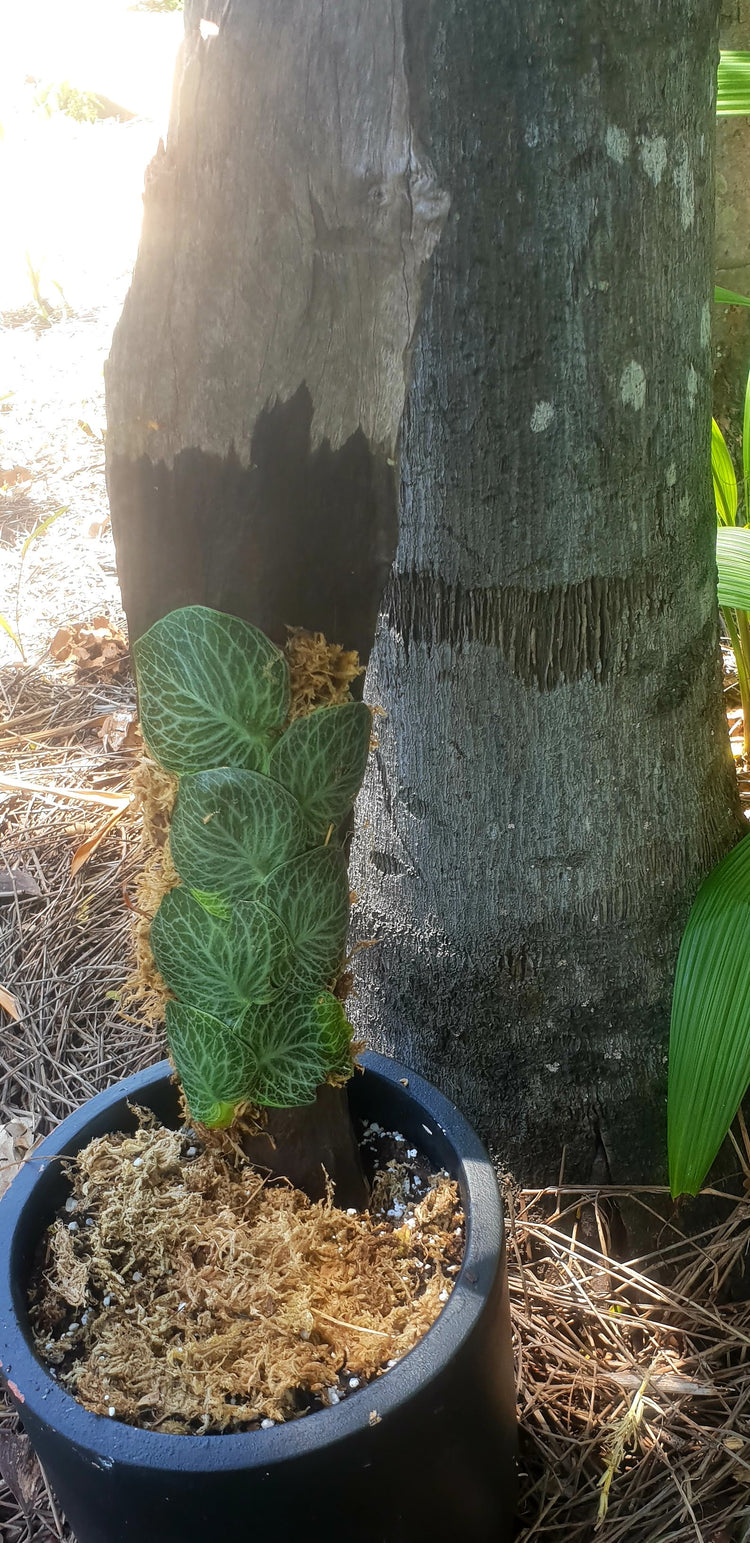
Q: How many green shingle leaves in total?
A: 7